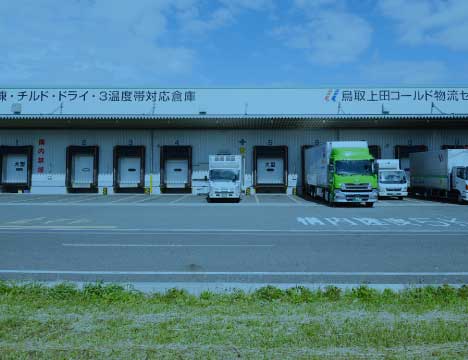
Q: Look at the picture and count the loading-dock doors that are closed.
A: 5